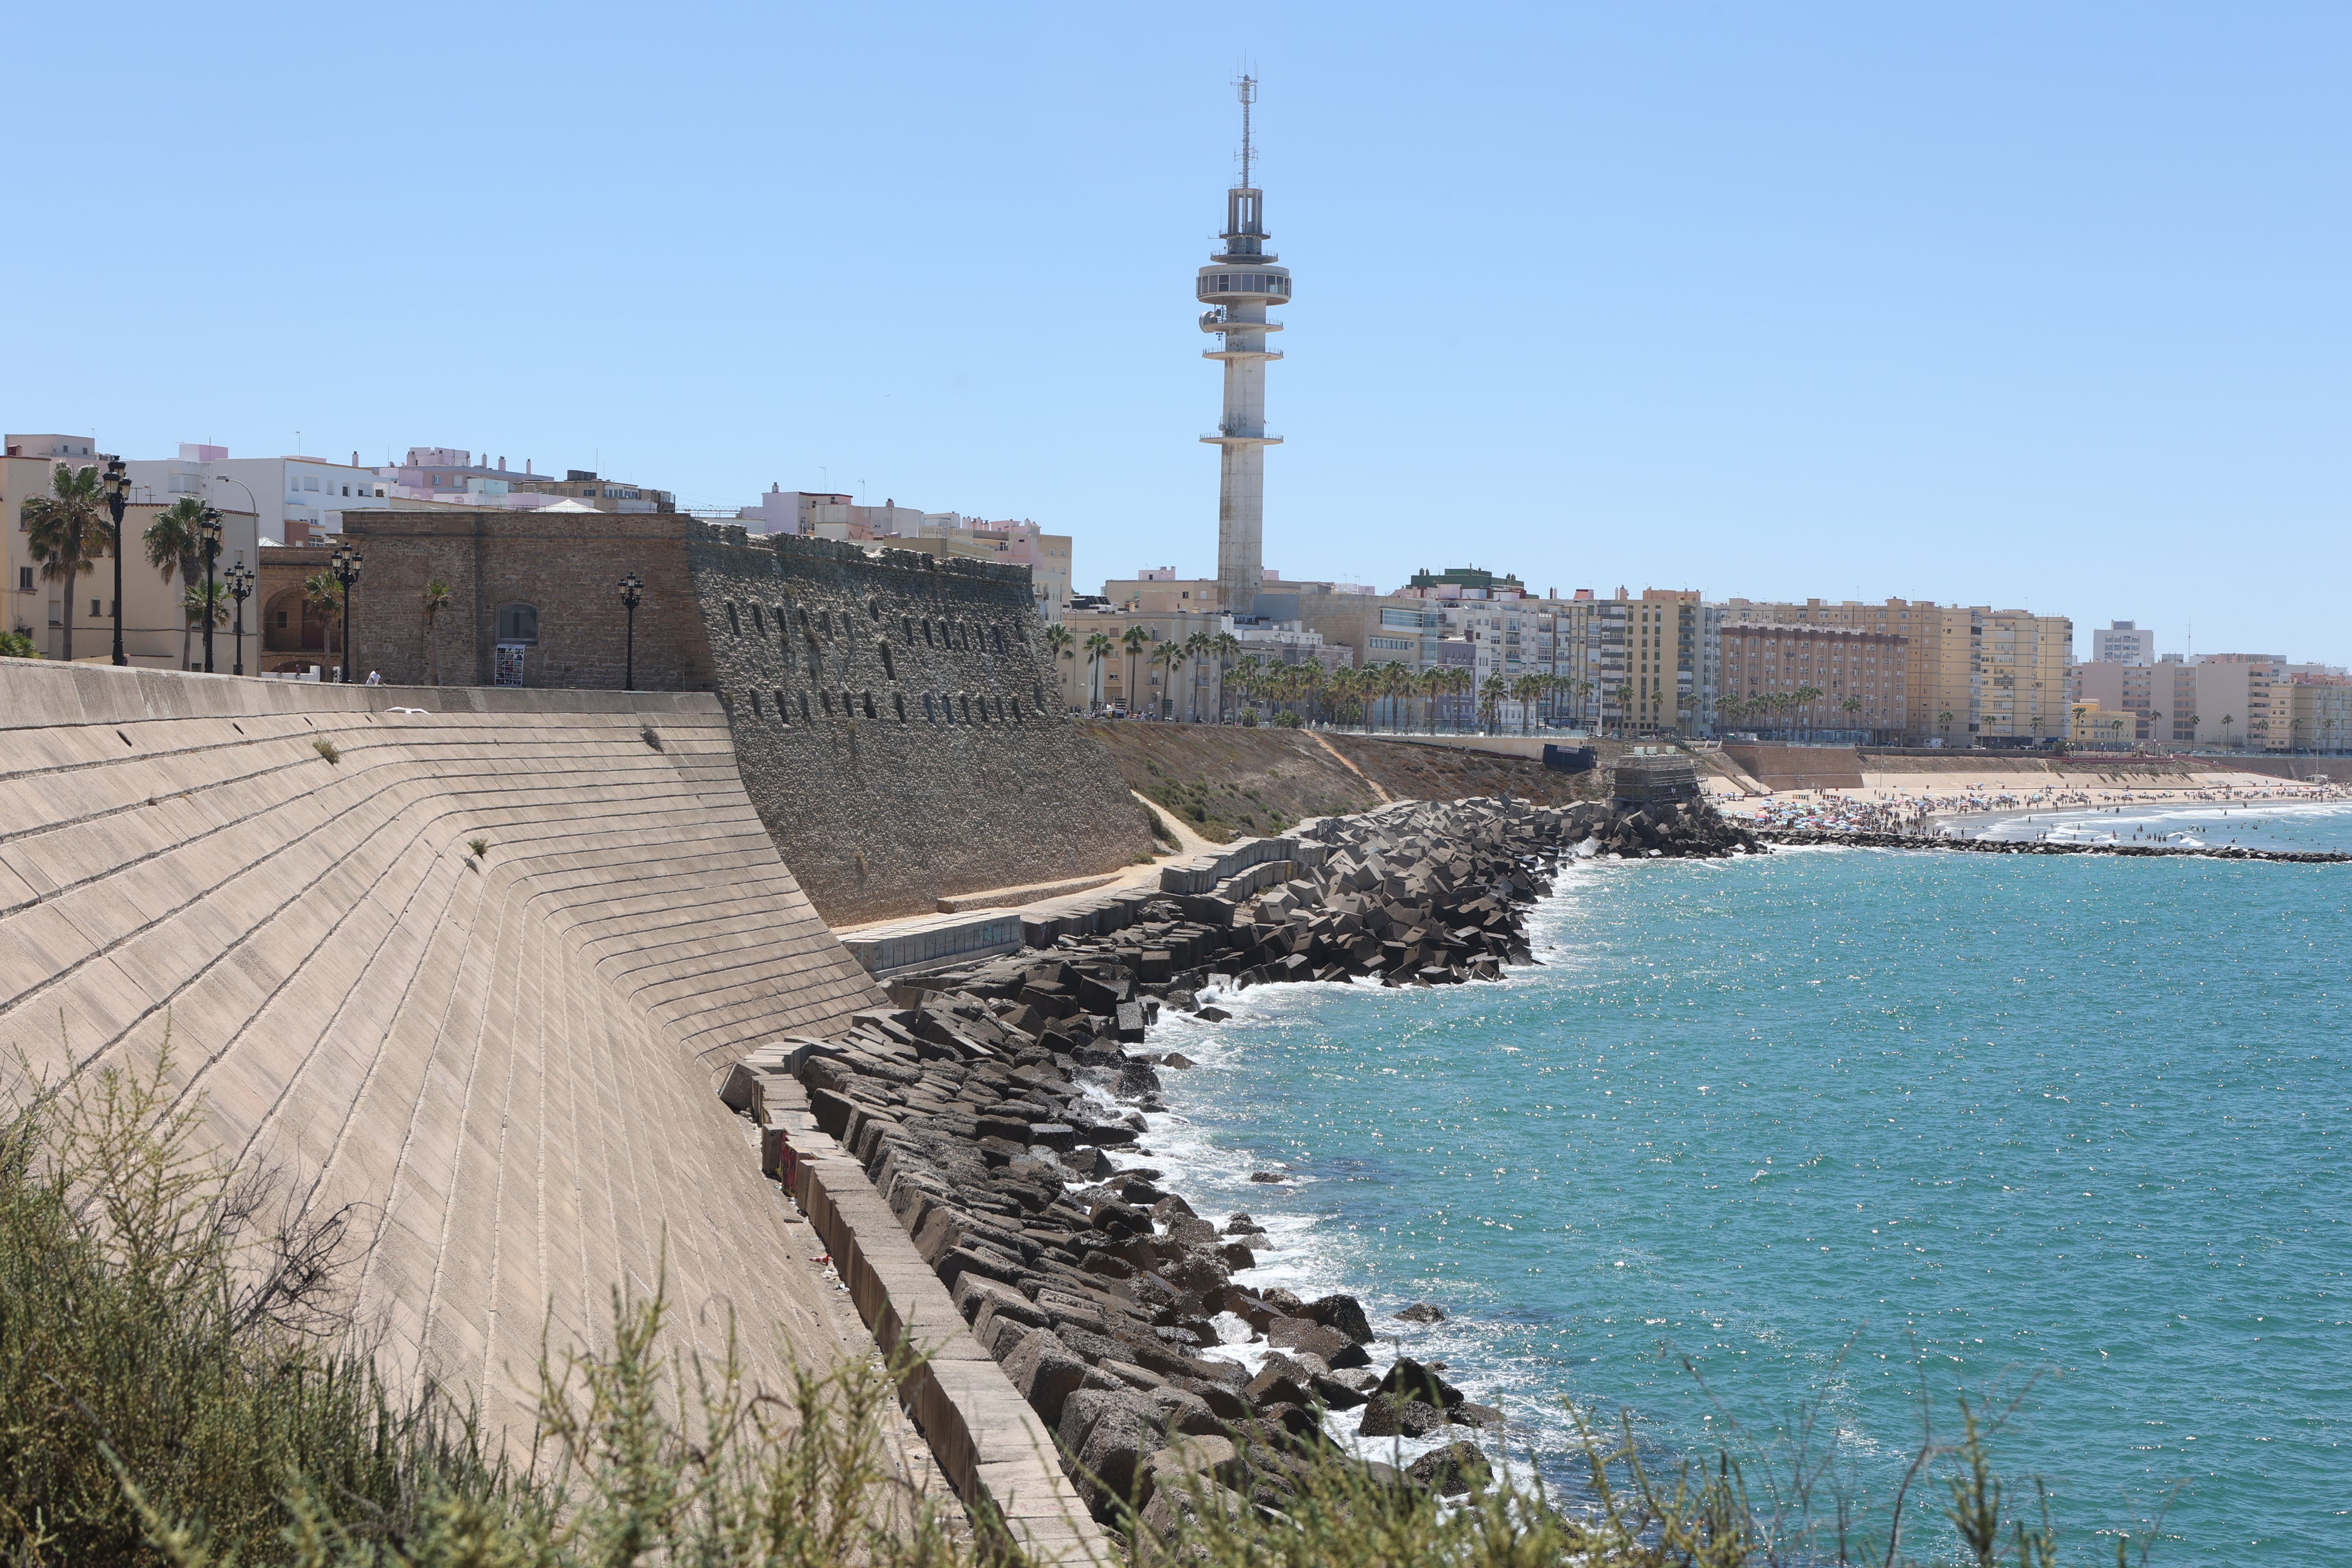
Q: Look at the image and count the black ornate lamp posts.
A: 5